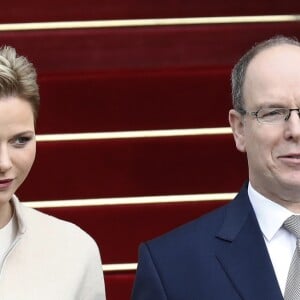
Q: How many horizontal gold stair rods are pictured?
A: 4